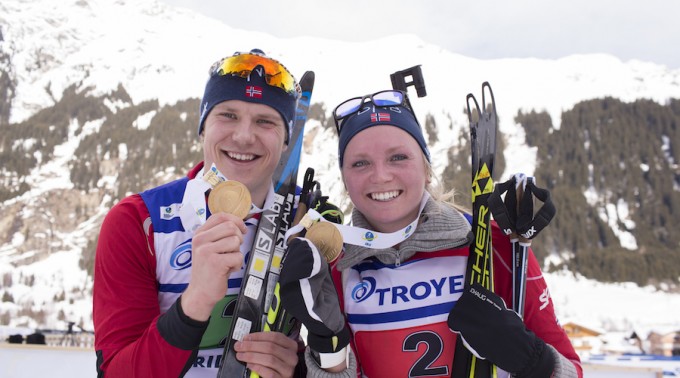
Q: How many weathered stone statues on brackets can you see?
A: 0